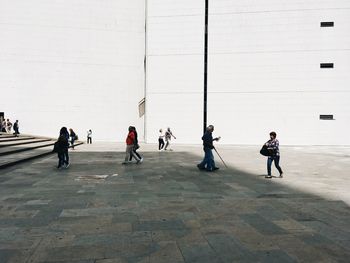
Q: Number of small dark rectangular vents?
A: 3